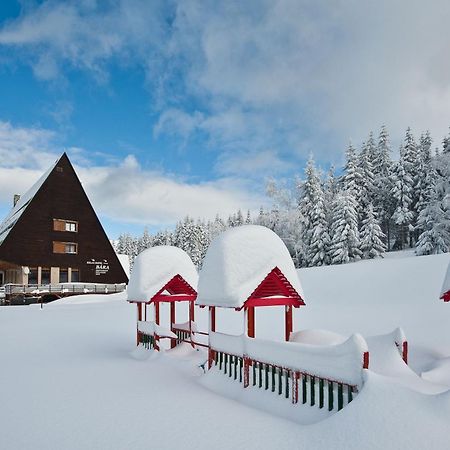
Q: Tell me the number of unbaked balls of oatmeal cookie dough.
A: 0